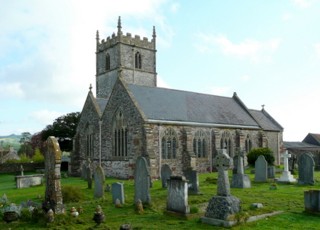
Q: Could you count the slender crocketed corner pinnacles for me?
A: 3